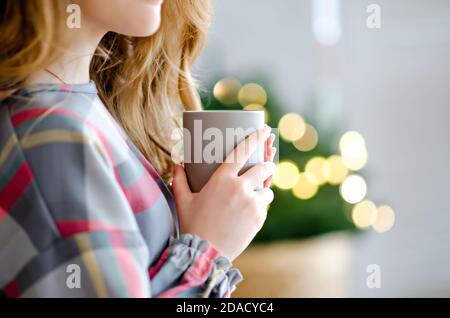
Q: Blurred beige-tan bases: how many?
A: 1